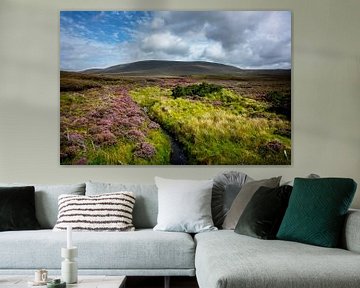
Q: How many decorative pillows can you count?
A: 7